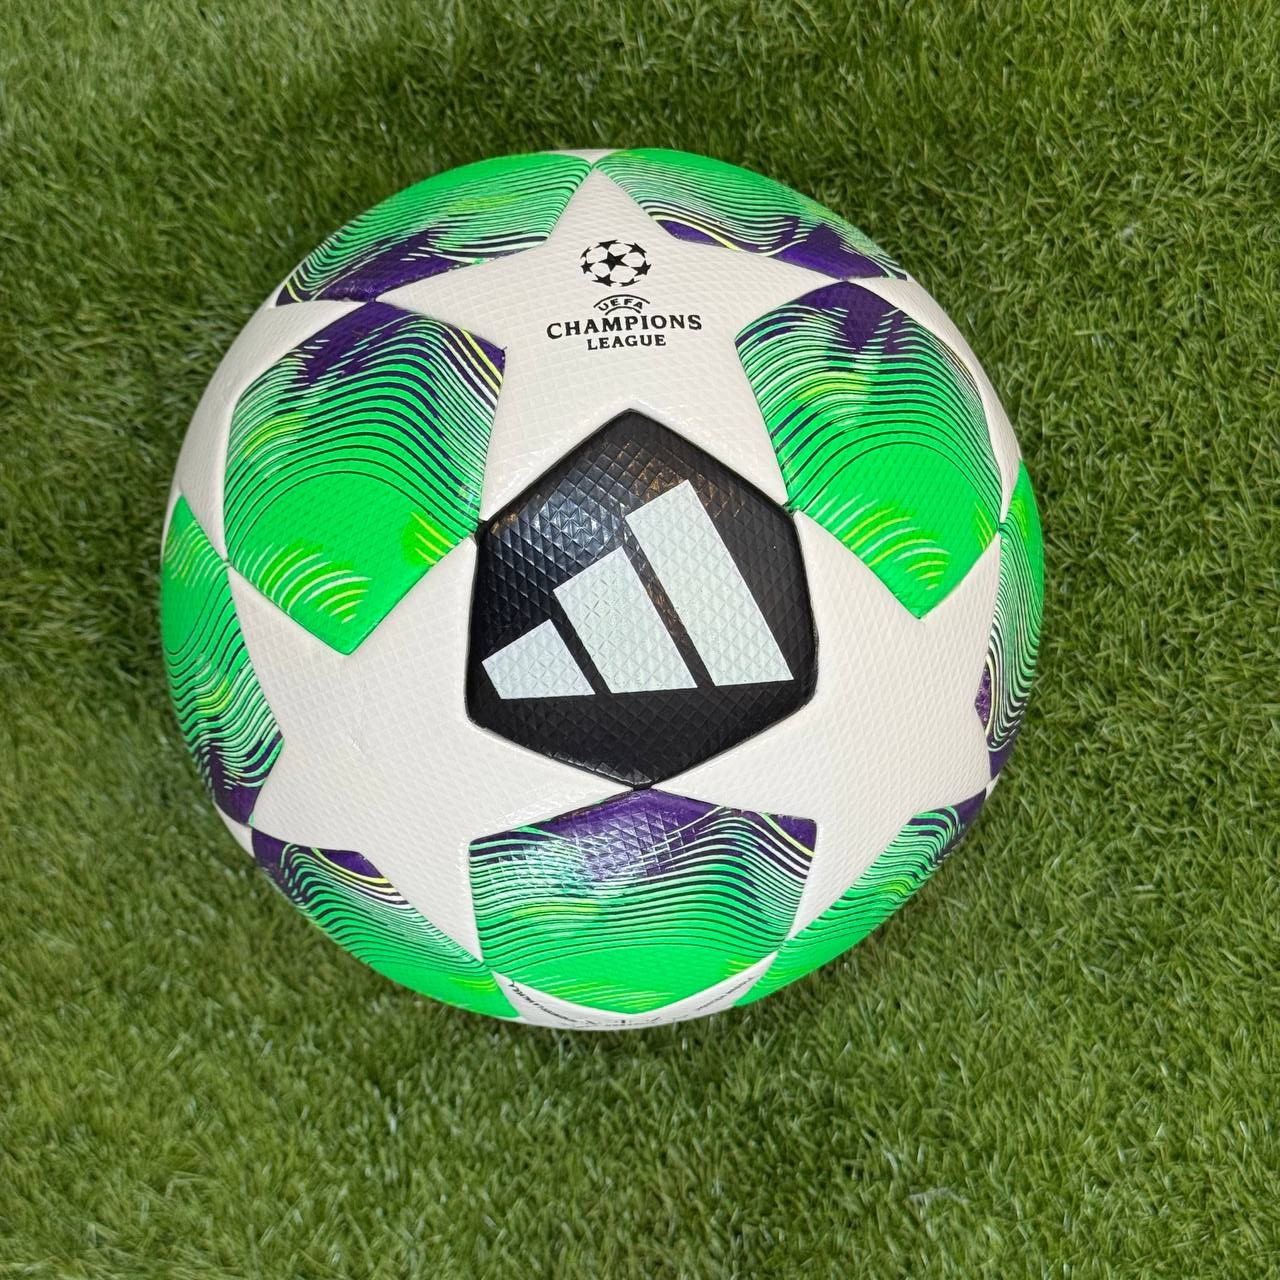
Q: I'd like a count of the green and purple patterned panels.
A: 9